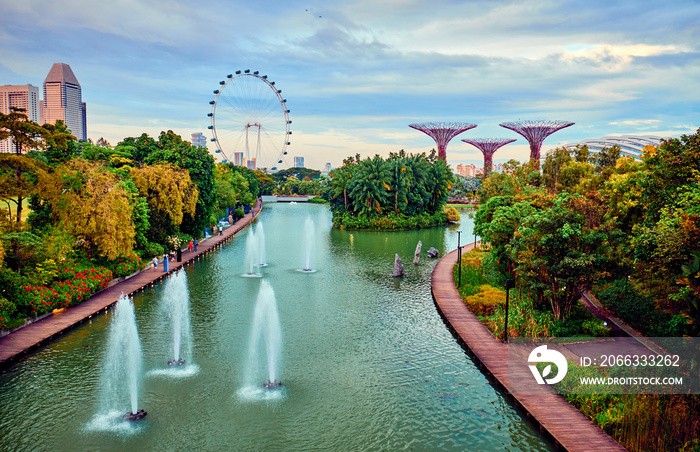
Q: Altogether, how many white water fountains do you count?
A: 6